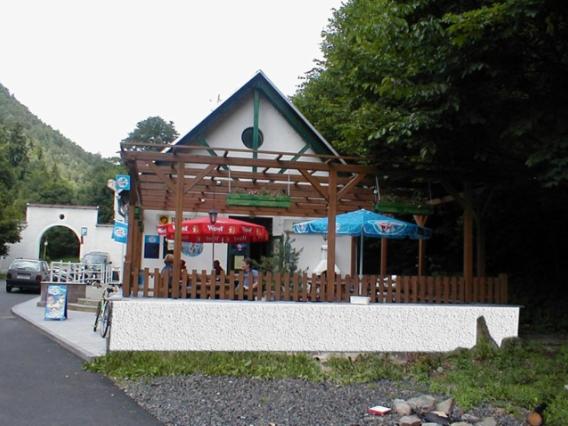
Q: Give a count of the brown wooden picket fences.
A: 1